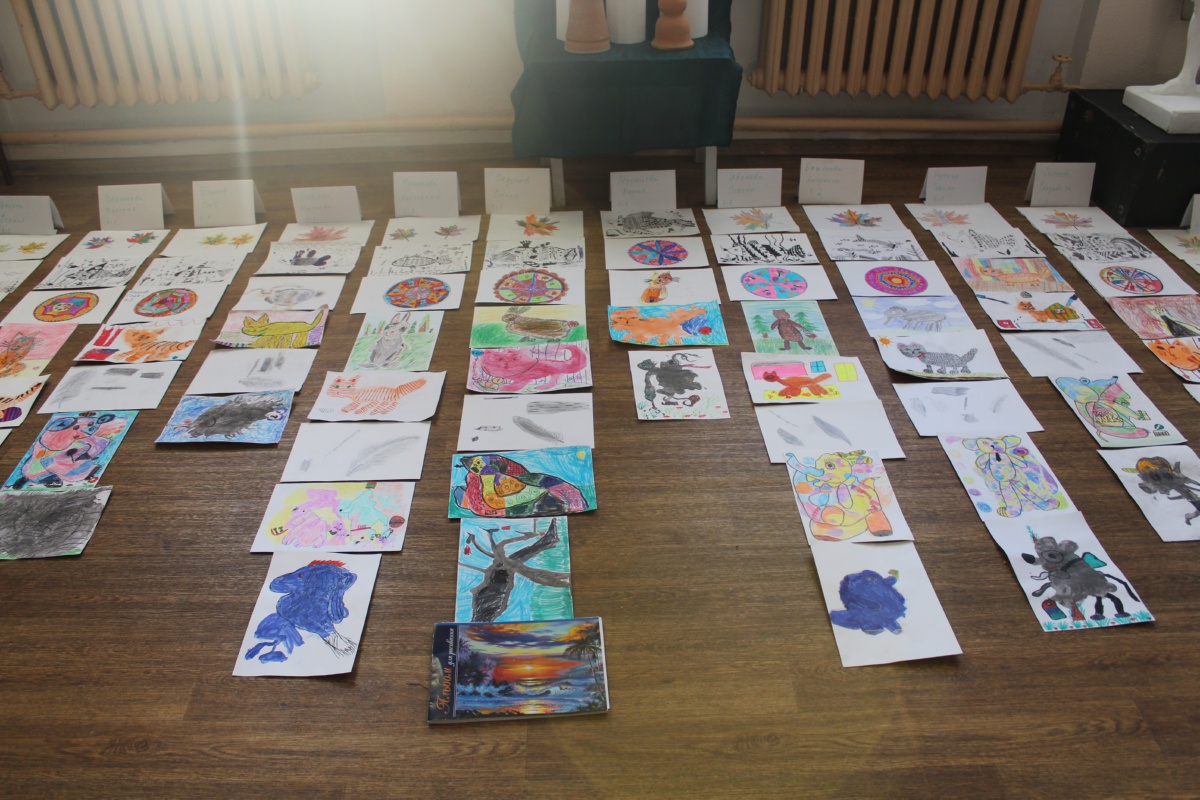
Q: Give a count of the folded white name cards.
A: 12